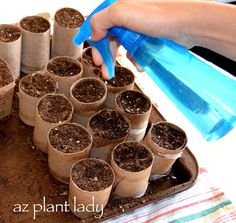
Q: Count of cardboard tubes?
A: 15